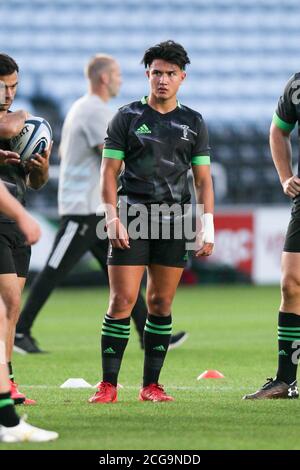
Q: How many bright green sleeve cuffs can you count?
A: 3